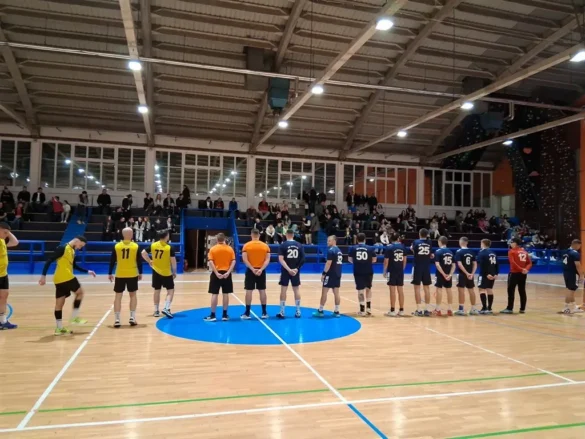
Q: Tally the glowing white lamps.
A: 9